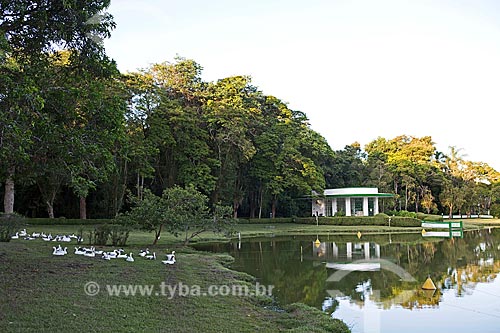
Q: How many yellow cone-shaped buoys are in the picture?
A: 4